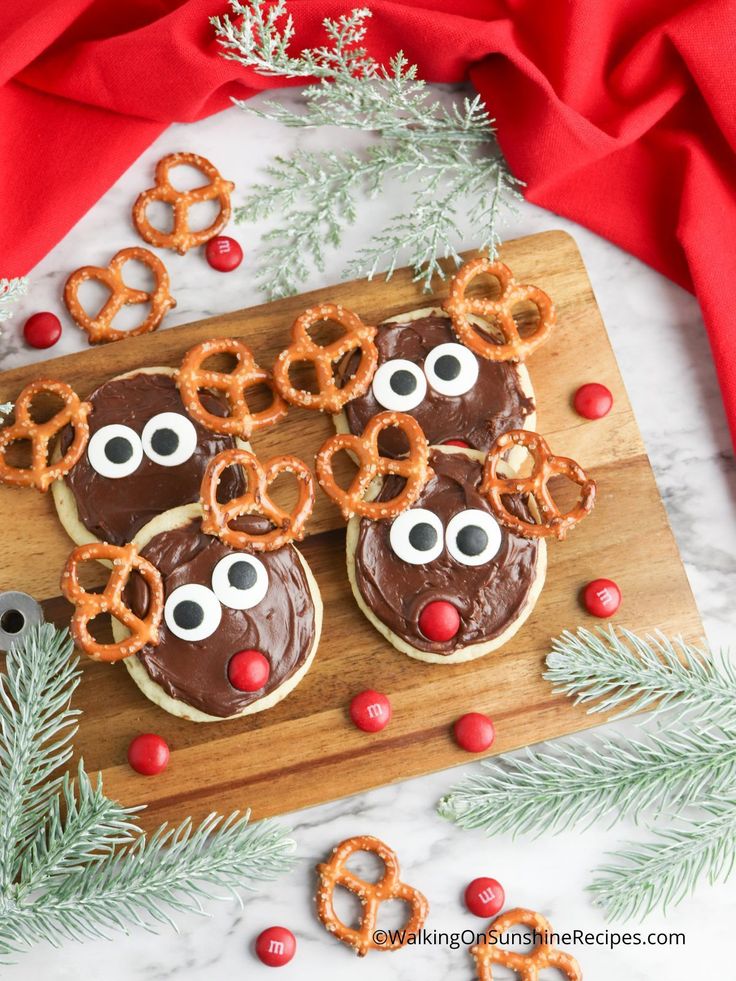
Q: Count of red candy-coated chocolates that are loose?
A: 9